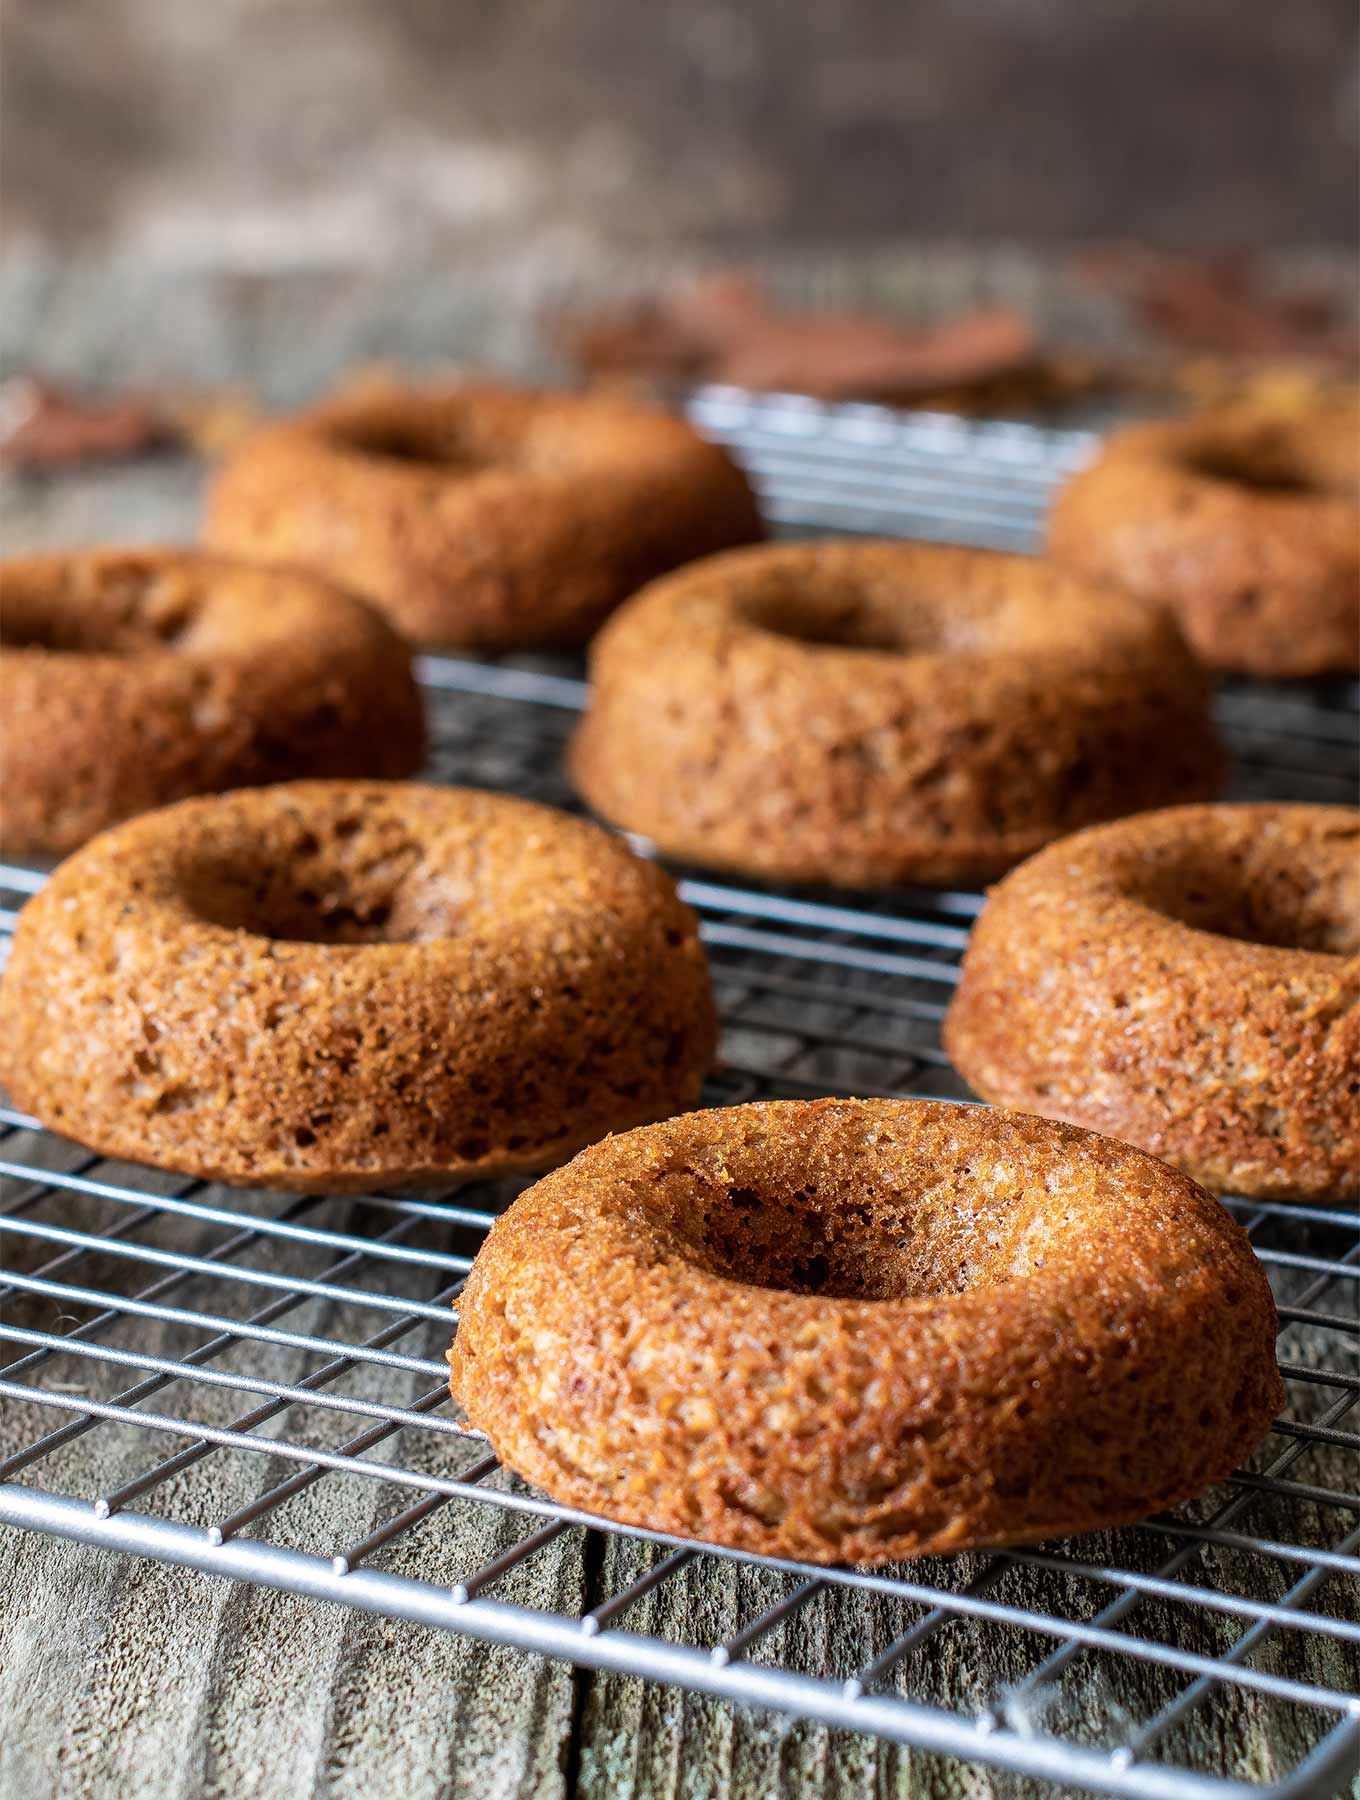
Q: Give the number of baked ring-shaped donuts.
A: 7